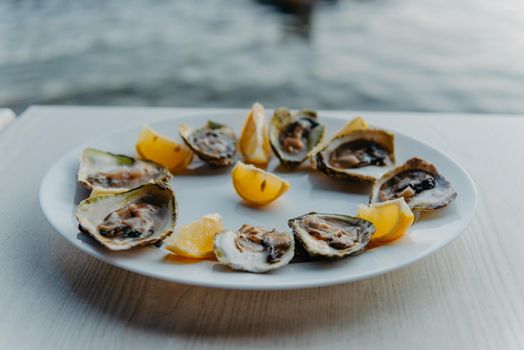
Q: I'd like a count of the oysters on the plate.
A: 8